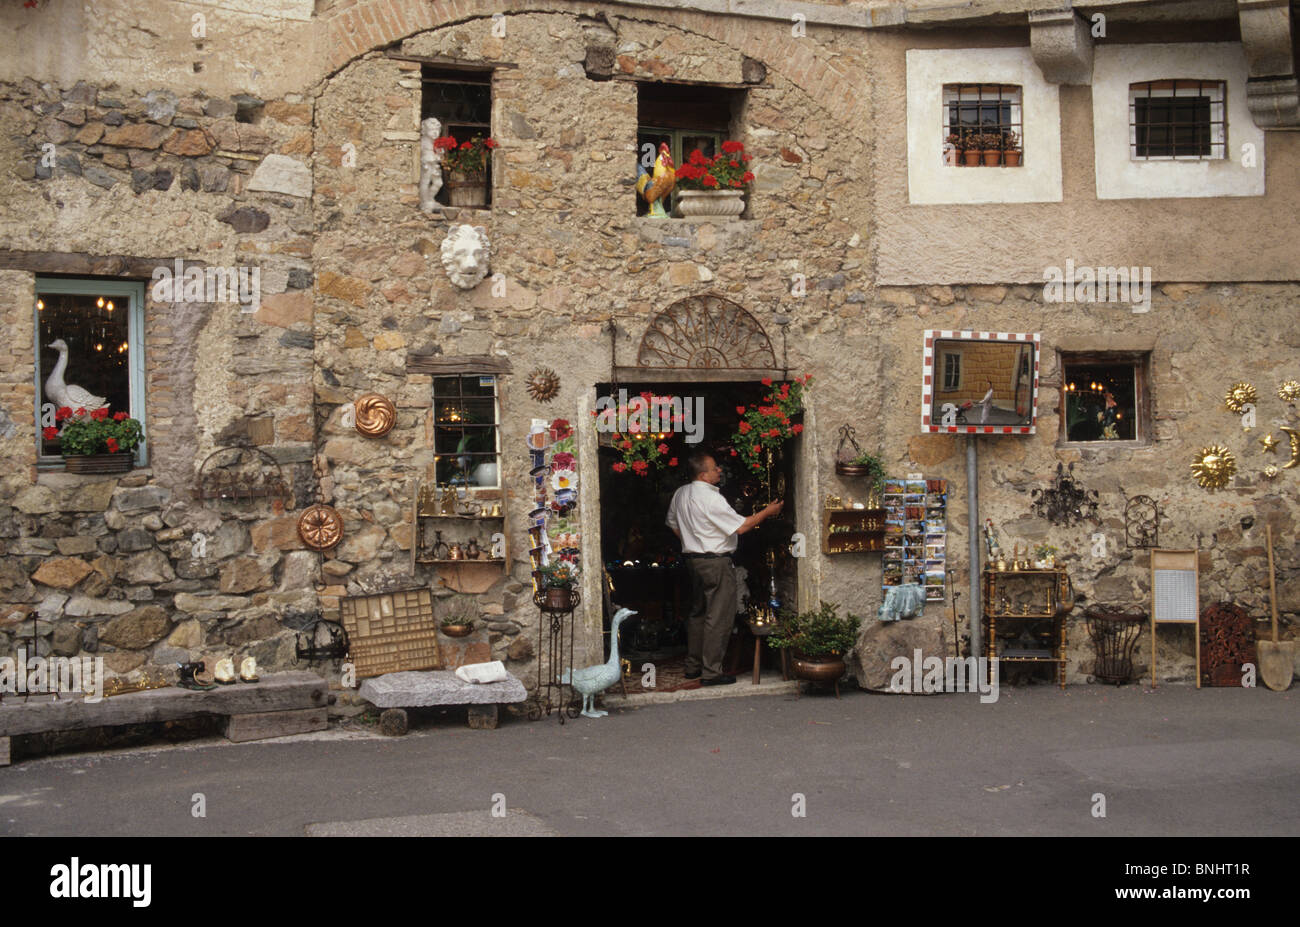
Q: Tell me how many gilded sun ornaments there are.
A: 3